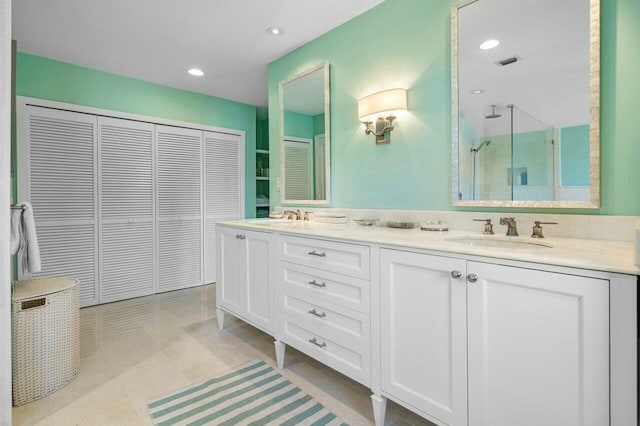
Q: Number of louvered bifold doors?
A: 4